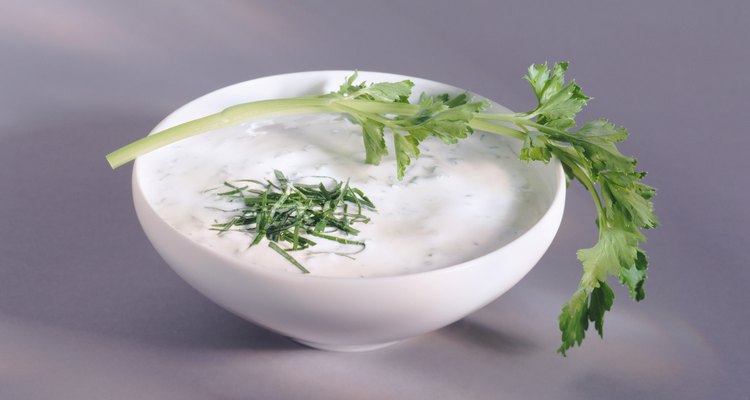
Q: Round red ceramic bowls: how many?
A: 0